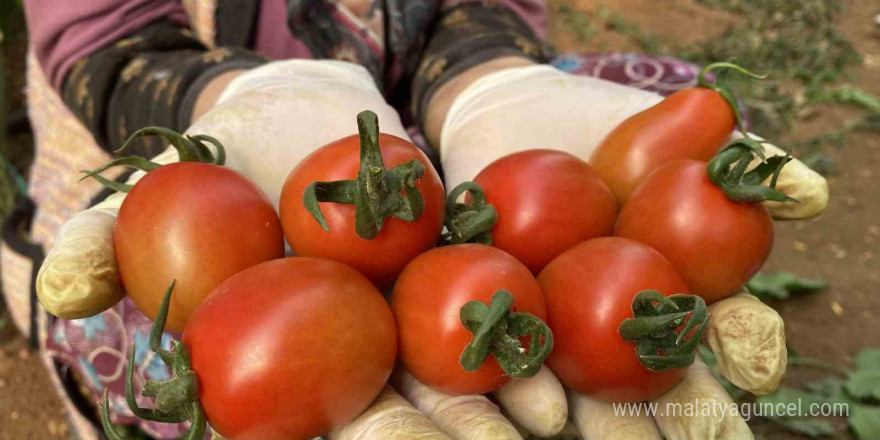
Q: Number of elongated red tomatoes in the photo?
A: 1